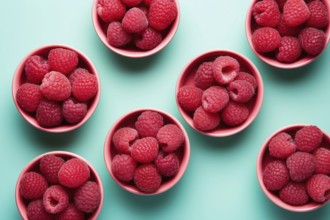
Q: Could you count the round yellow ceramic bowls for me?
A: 0